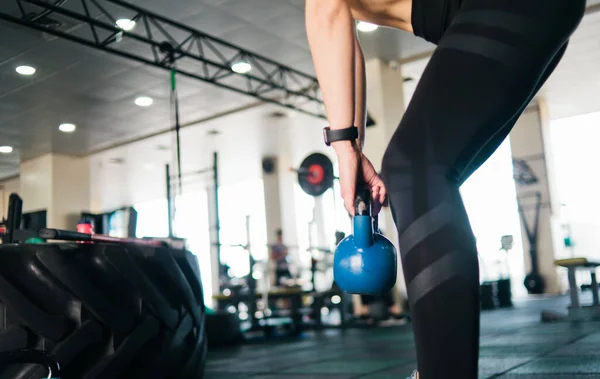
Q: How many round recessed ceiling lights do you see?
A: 7